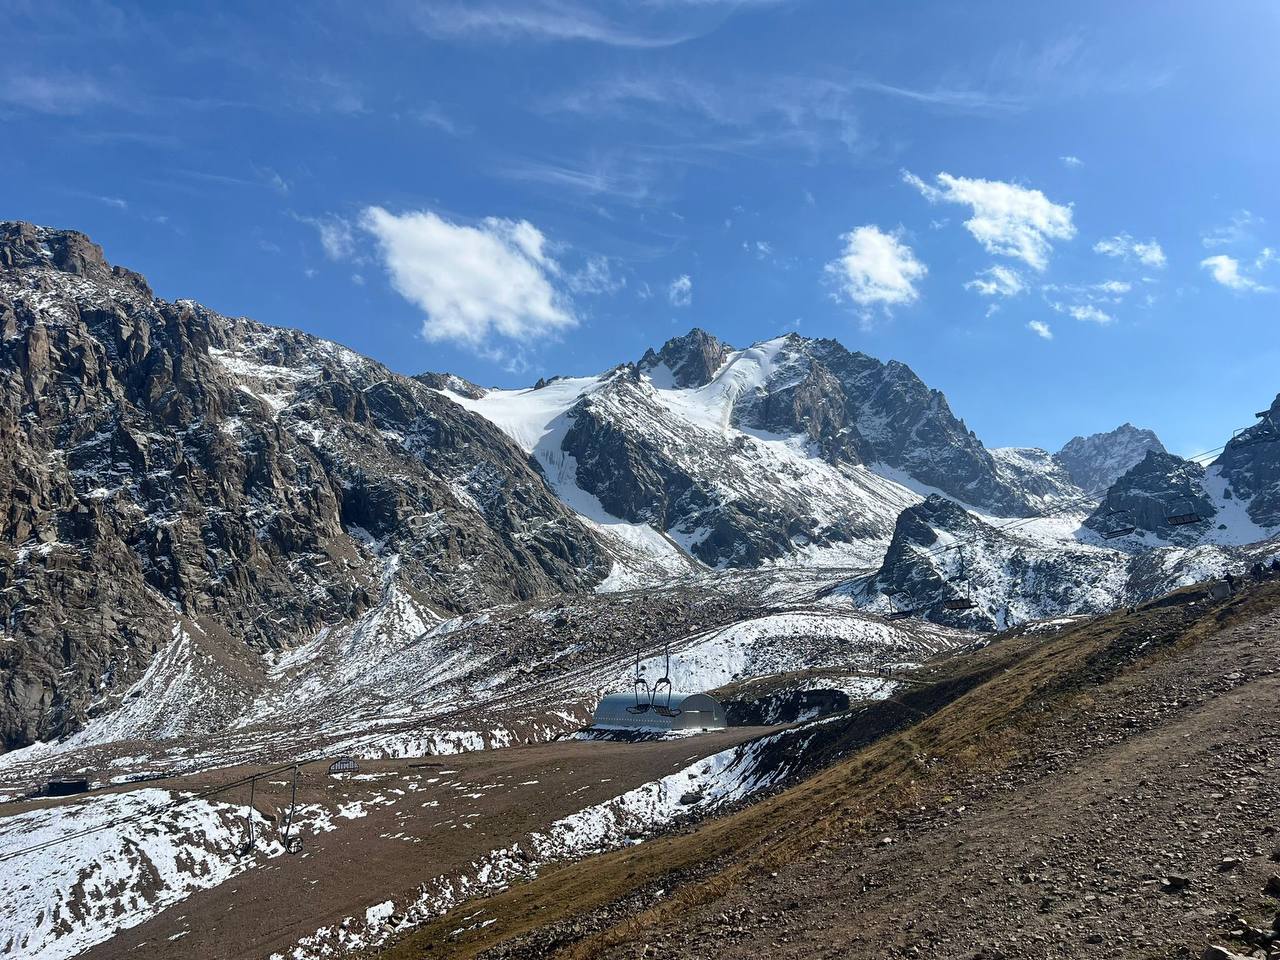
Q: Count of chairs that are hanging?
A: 8